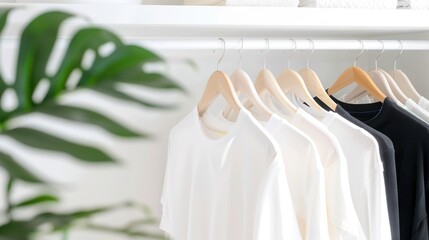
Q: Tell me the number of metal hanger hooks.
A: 8